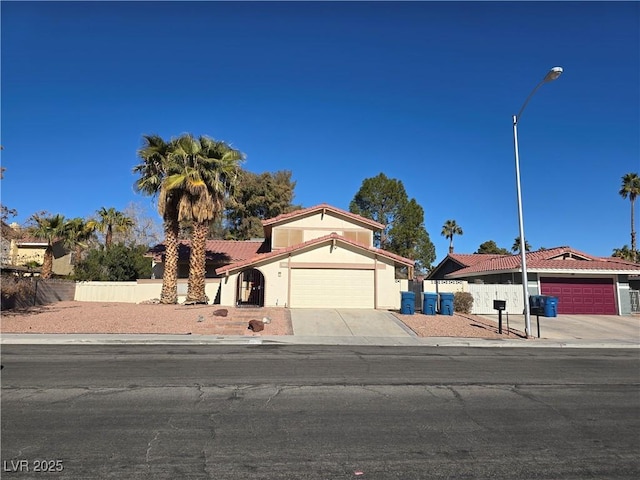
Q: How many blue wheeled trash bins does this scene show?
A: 5